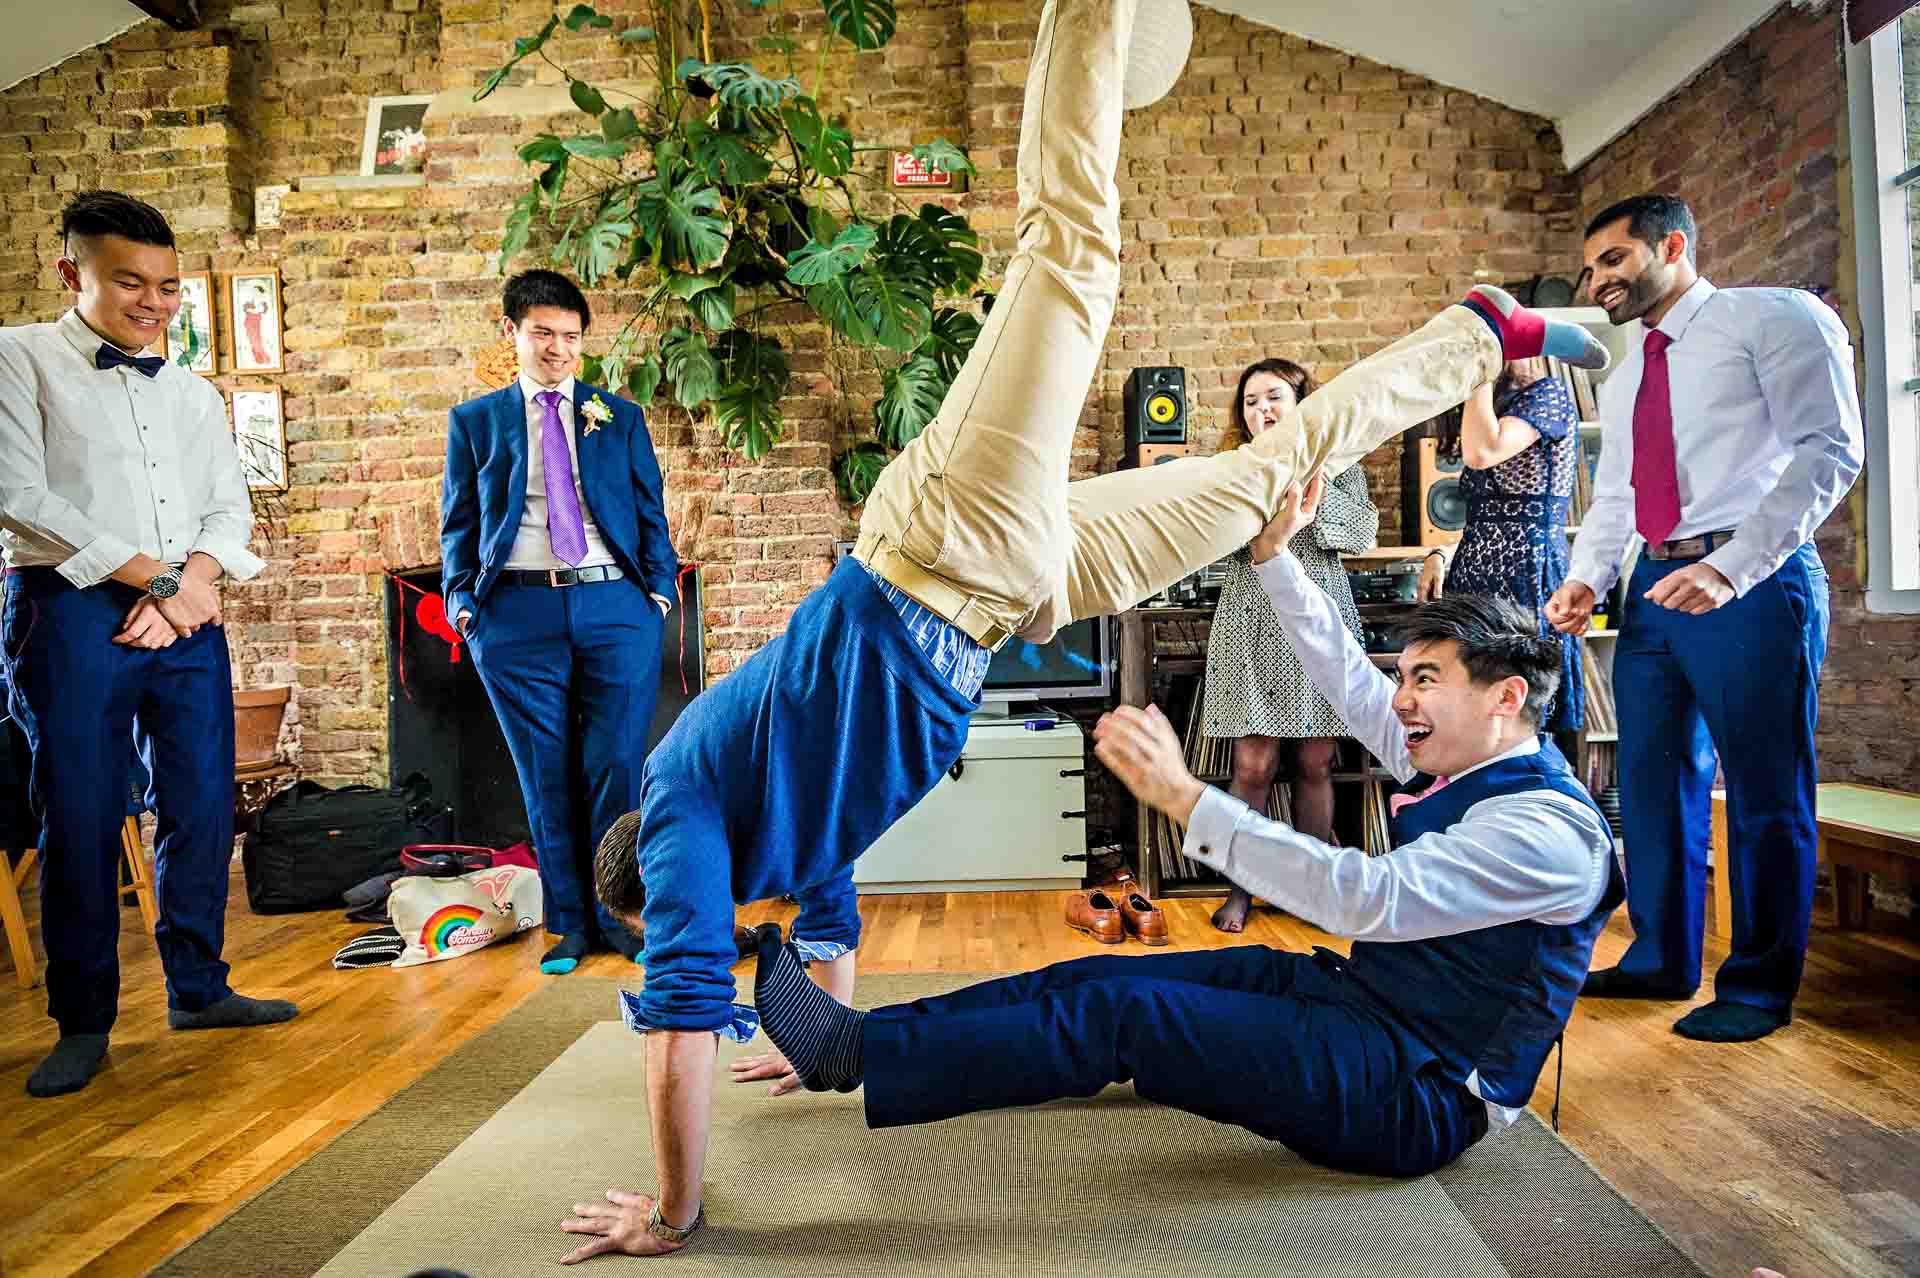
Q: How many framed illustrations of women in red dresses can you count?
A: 1